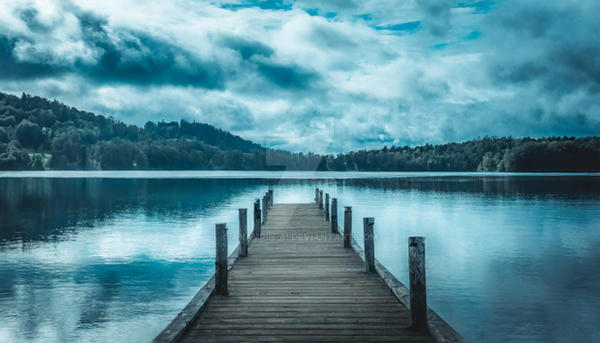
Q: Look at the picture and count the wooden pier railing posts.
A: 14